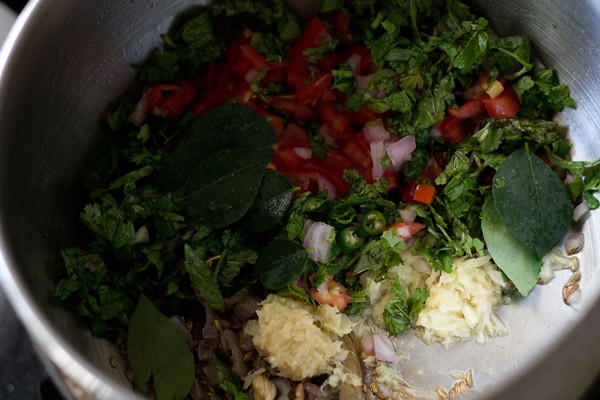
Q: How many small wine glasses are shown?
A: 0